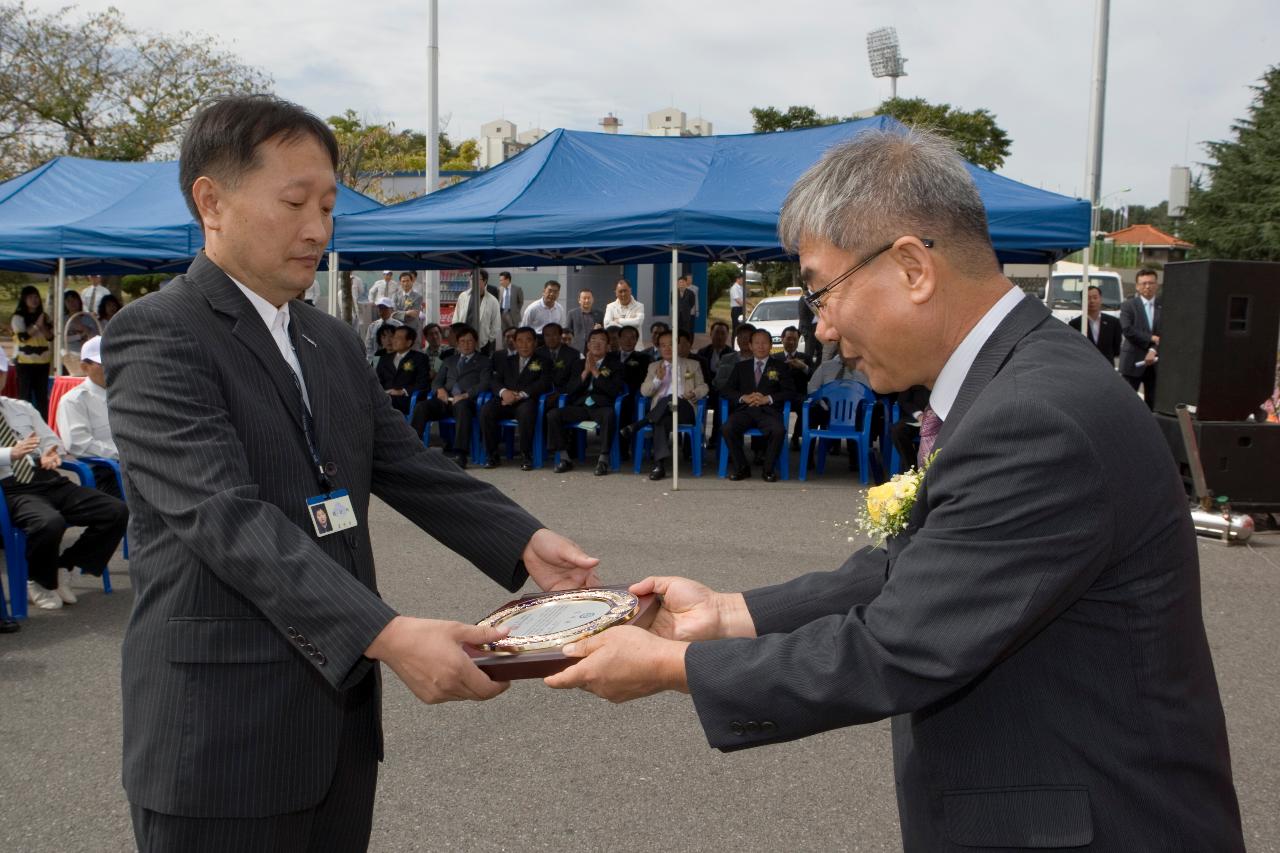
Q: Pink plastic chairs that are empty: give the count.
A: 0